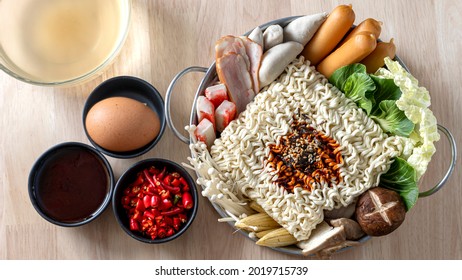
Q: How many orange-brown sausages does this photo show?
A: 4